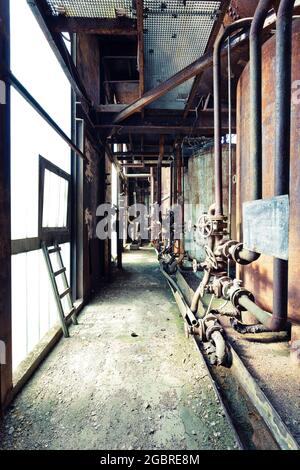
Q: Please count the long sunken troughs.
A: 1